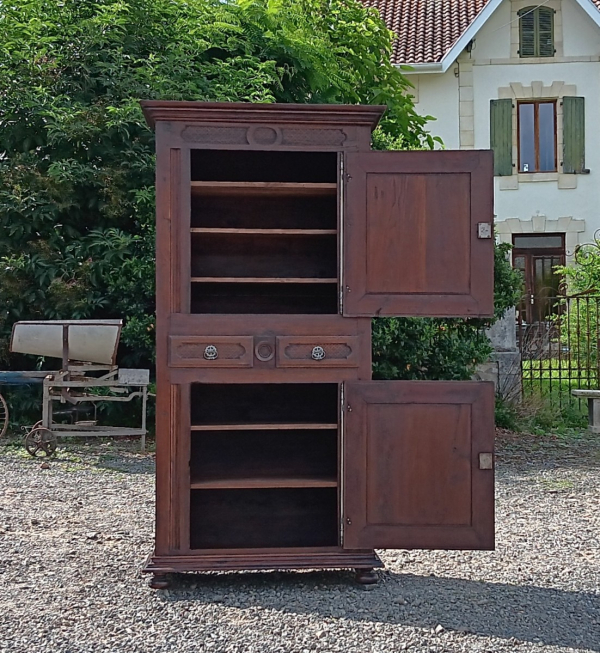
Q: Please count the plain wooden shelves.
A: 5